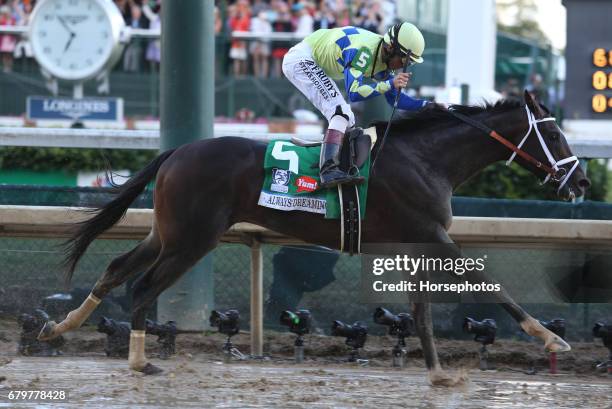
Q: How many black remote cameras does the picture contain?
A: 10